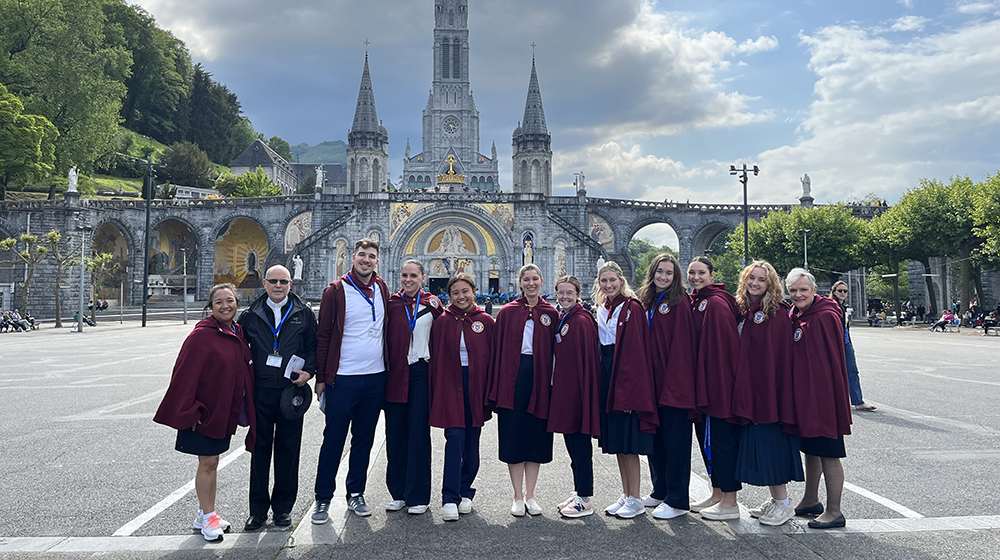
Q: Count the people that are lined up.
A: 12